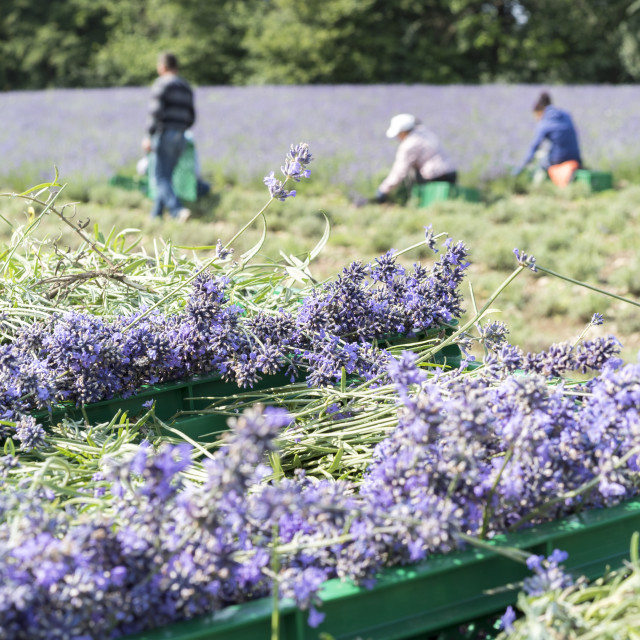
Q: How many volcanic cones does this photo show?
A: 0